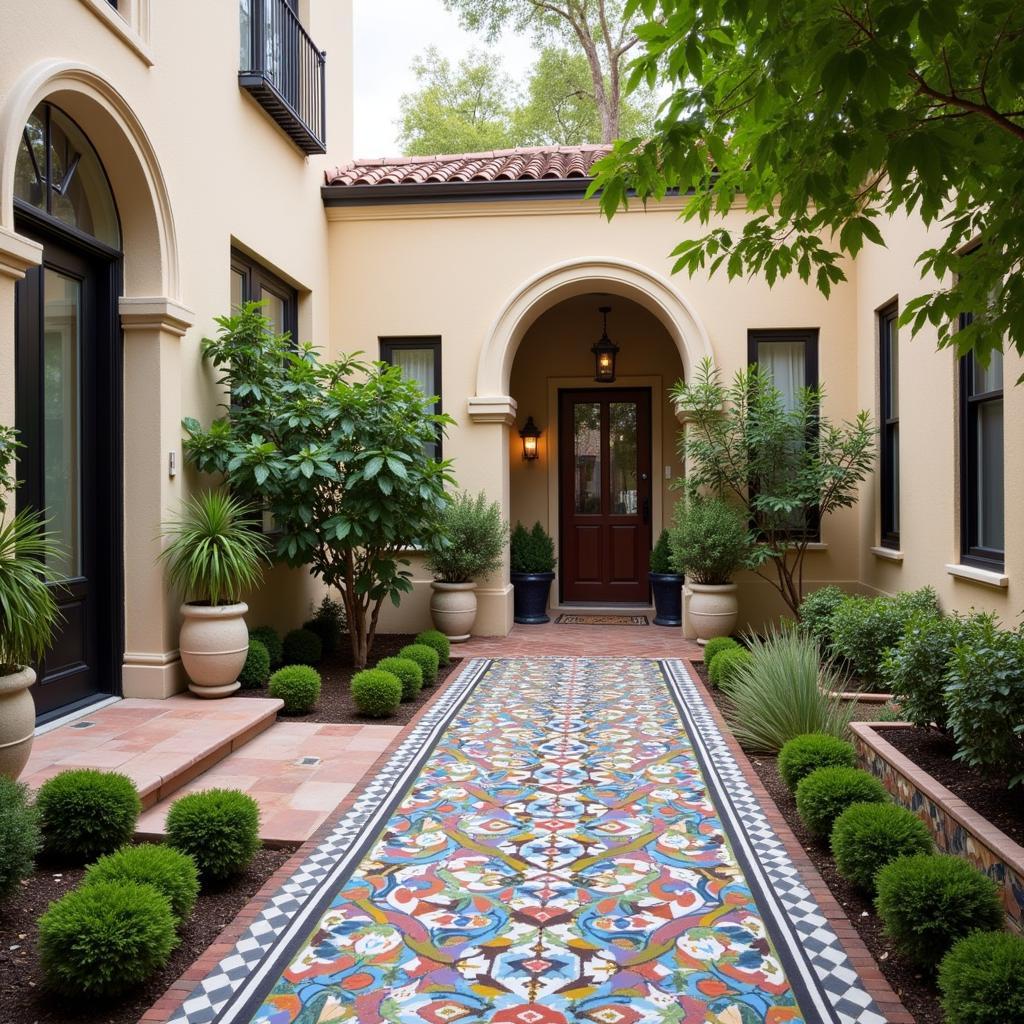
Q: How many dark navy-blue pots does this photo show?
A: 2